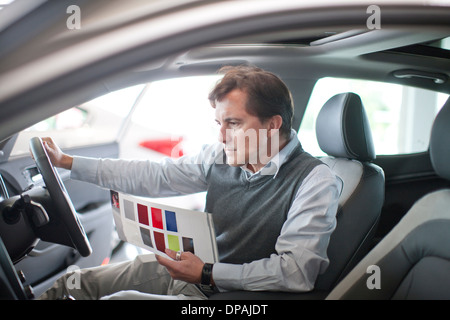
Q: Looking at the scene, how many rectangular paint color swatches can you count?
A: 8